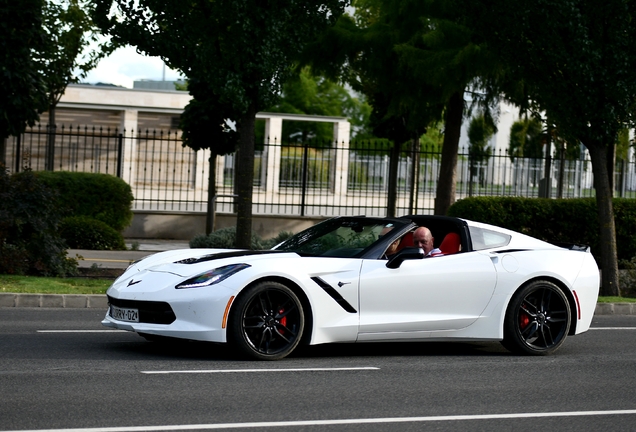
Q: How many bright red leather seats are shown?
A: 2